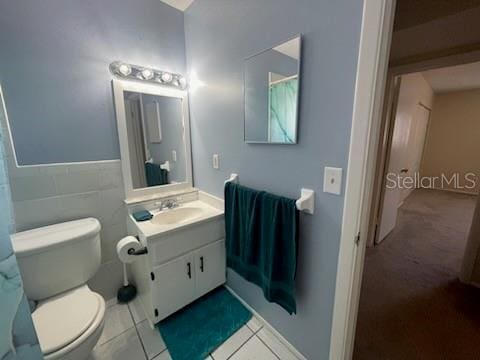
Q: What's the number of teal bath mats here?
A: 1